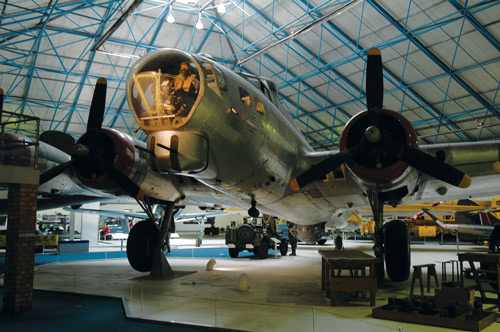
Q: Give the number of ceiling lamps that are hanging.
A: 3